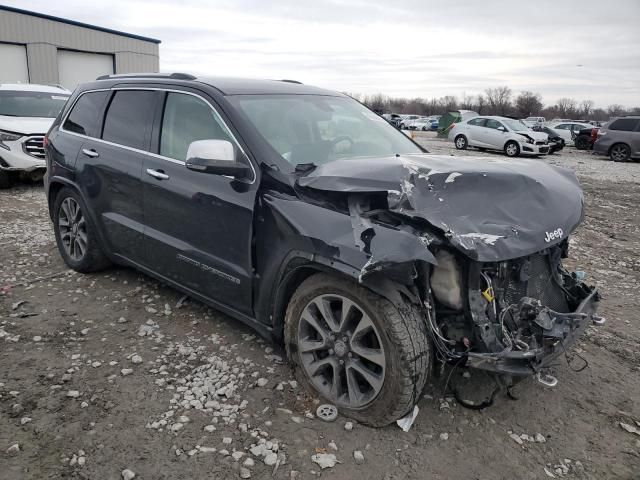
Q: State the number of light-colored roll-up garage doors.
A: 2